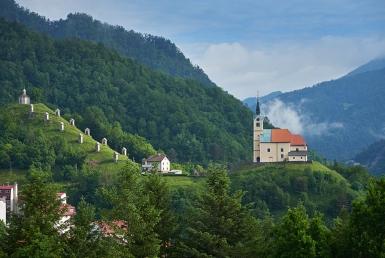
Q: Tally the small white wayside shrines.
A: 11